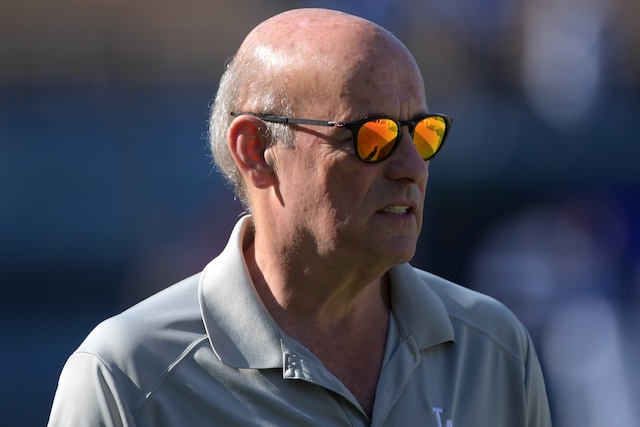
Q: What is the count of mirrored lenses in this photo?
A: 2